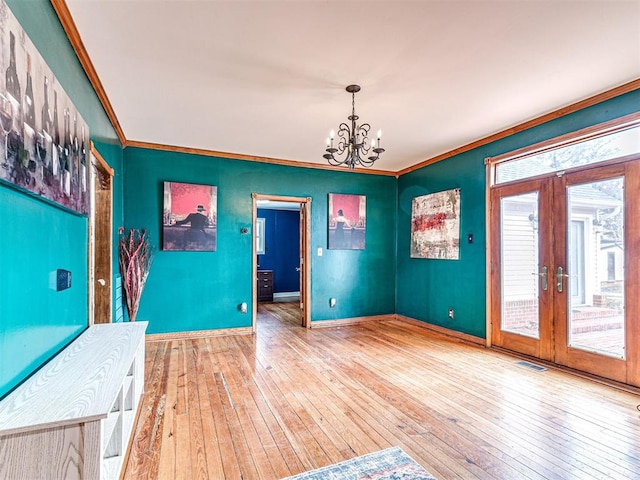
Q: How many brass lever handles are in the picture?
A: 2